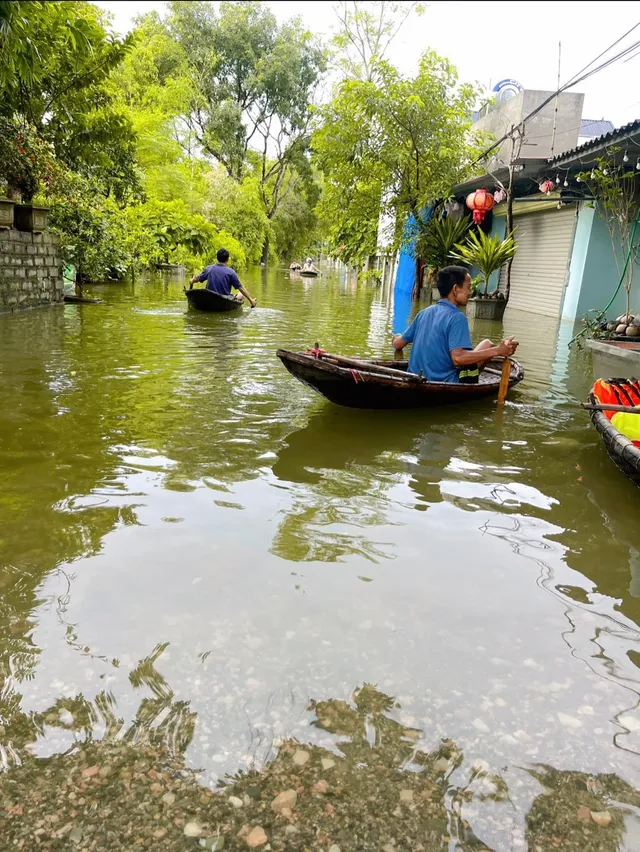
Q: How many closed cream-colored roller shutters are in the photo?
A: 1